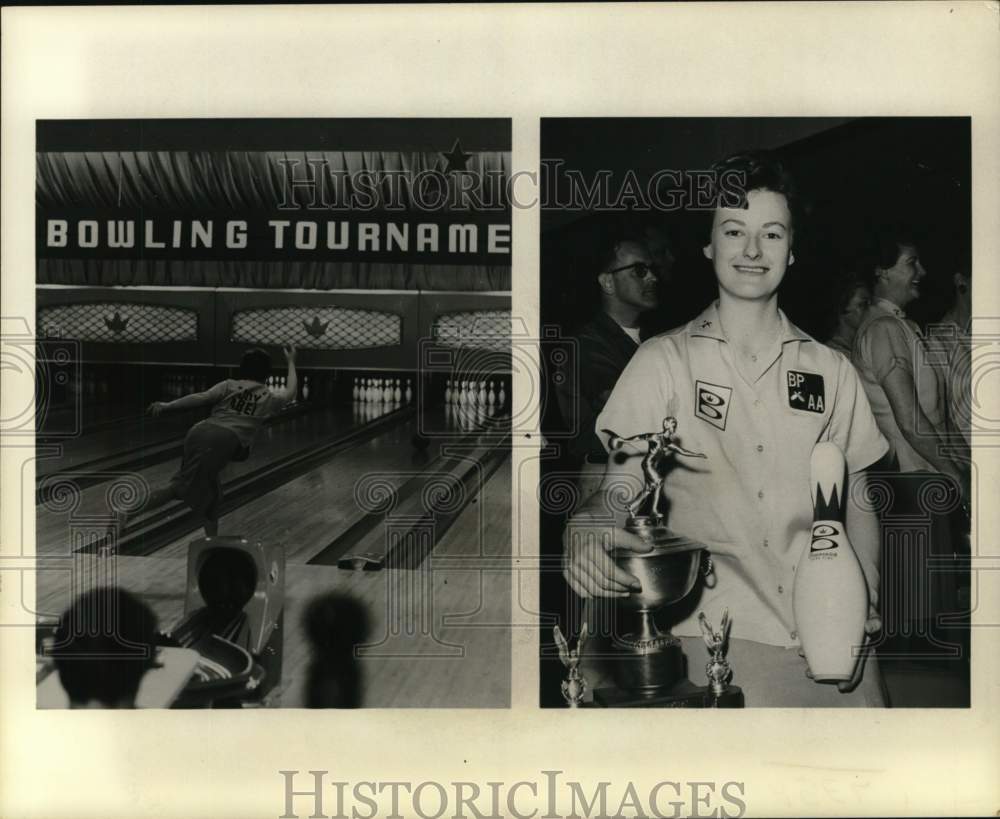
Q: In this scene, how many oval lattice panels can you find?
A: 3